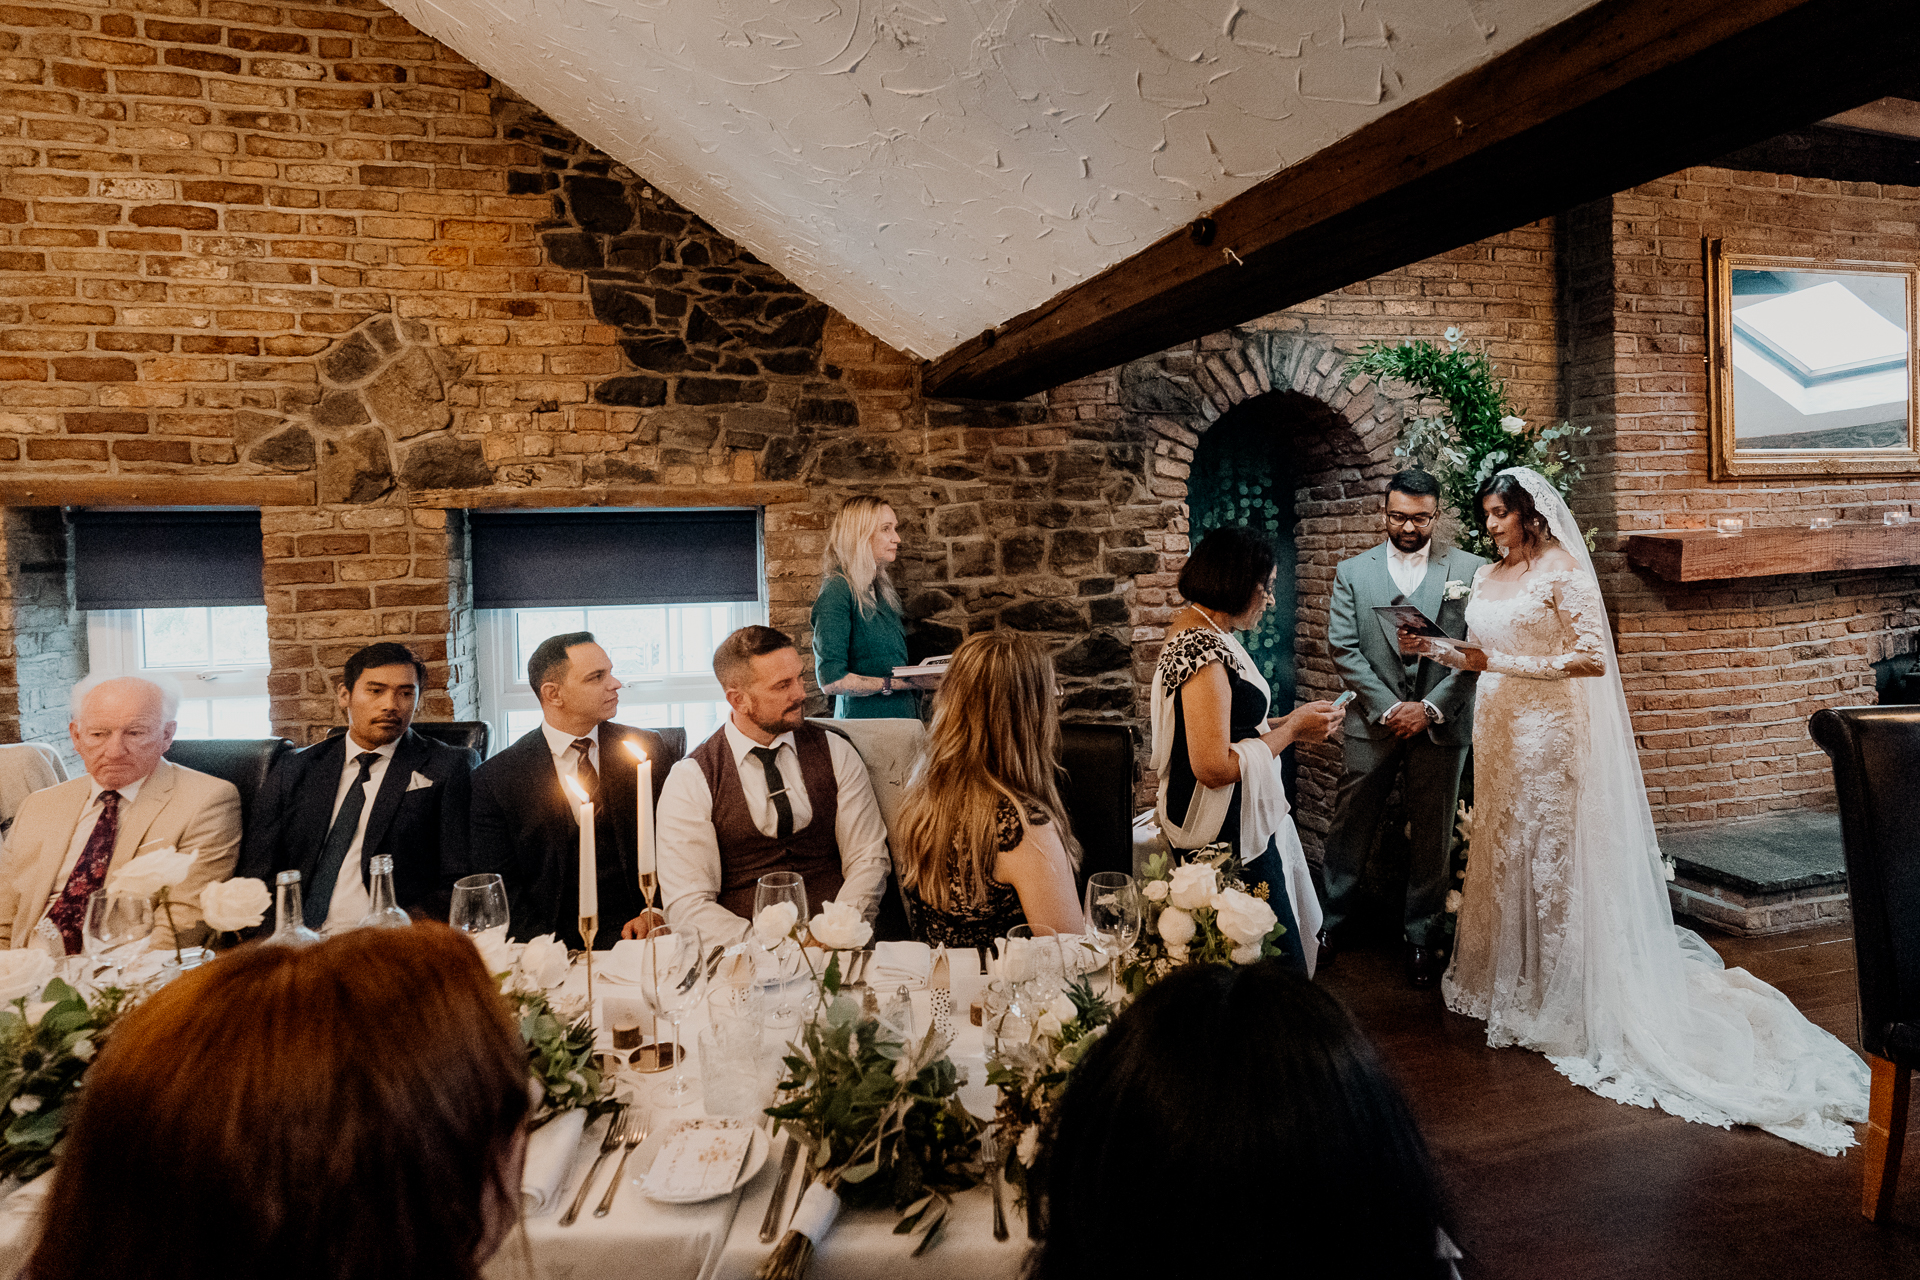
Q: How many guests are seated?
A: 7